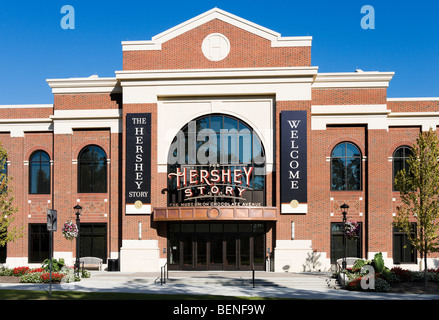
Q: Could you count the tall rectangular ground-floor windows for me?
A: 4